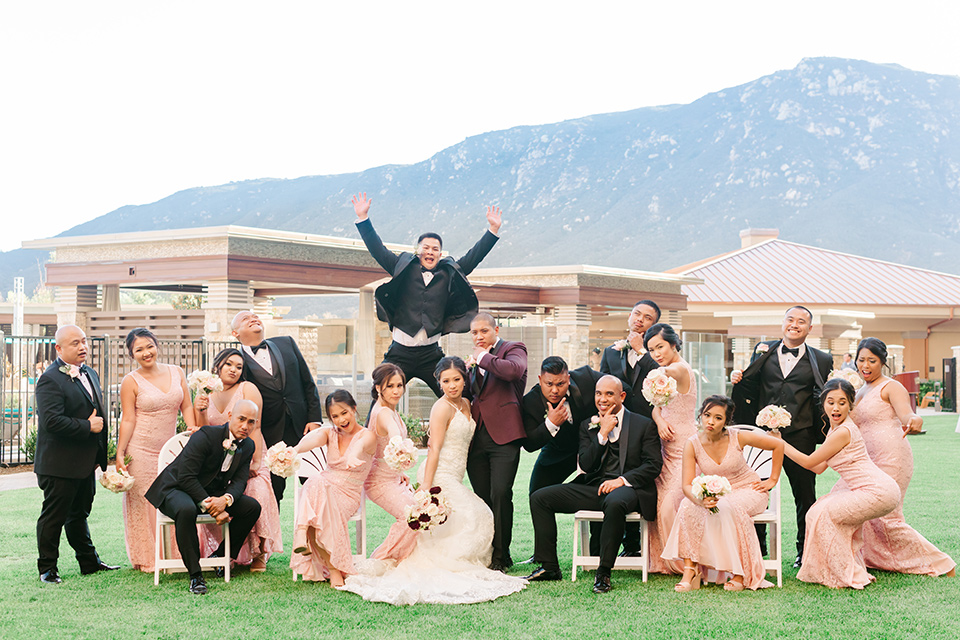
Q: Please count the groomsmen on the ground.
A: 7